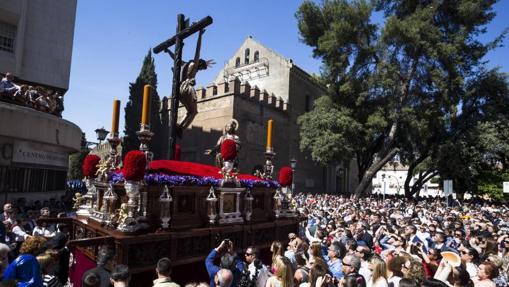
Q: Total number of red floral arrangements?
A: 4